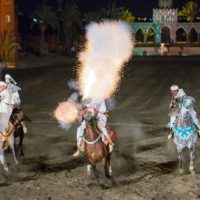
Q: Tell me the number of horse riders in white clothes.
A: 4